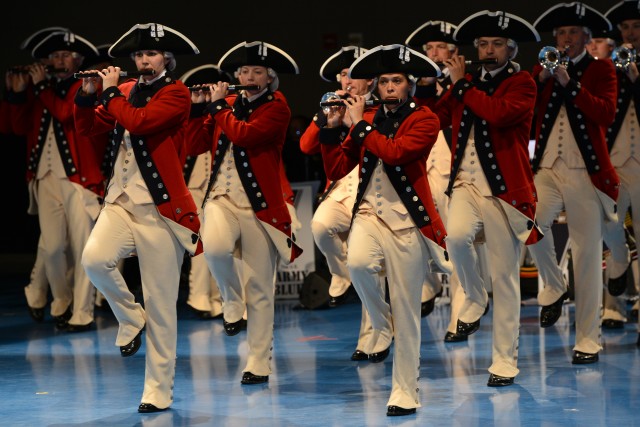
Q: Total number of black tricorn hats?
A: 13